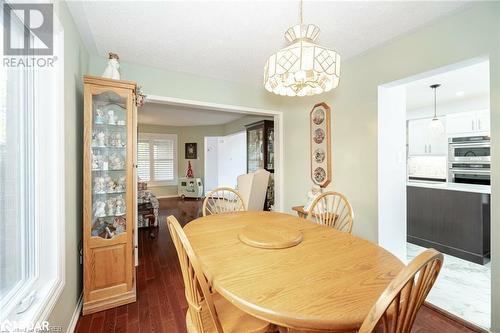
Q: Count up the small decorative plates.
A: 4